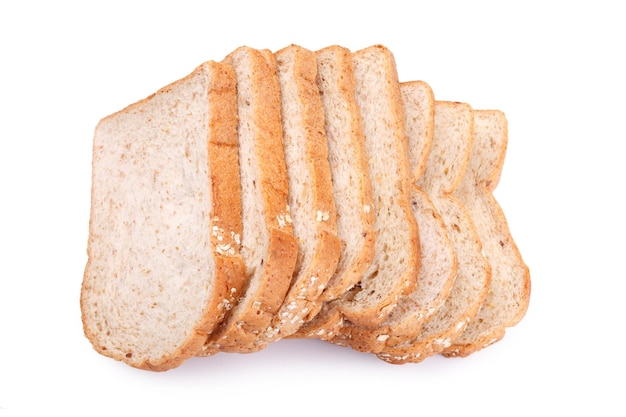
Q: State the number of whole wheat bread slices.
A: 8